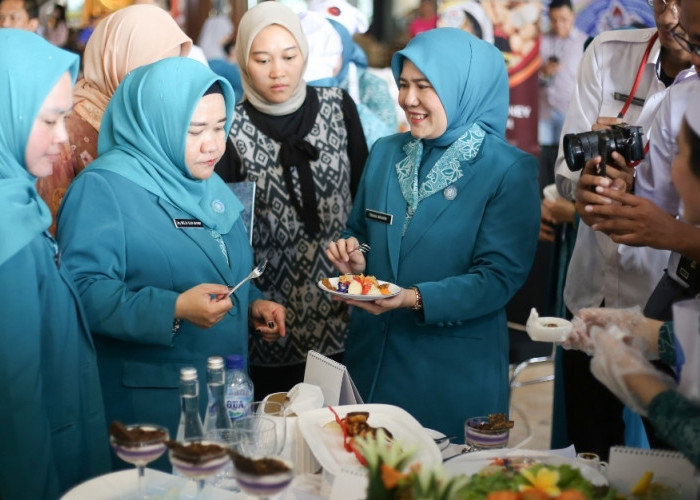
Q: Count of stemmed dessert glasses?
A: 3